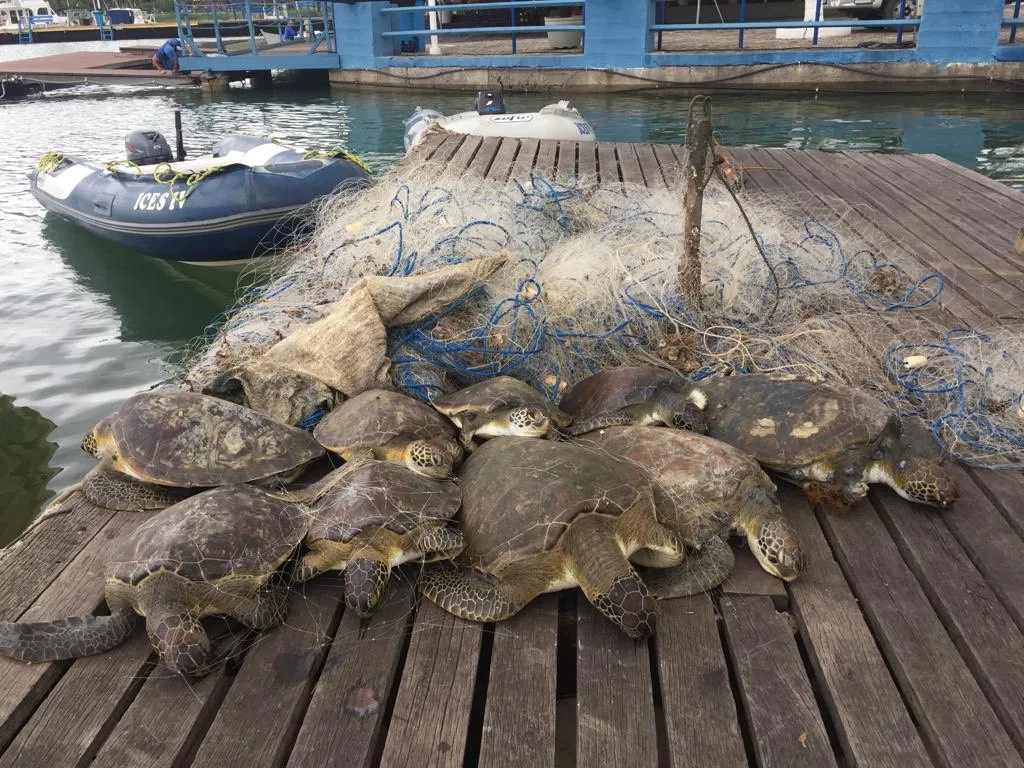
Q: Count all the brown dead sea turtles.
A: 9